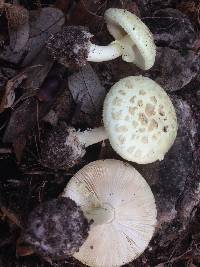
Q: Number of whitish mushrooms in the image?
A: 3